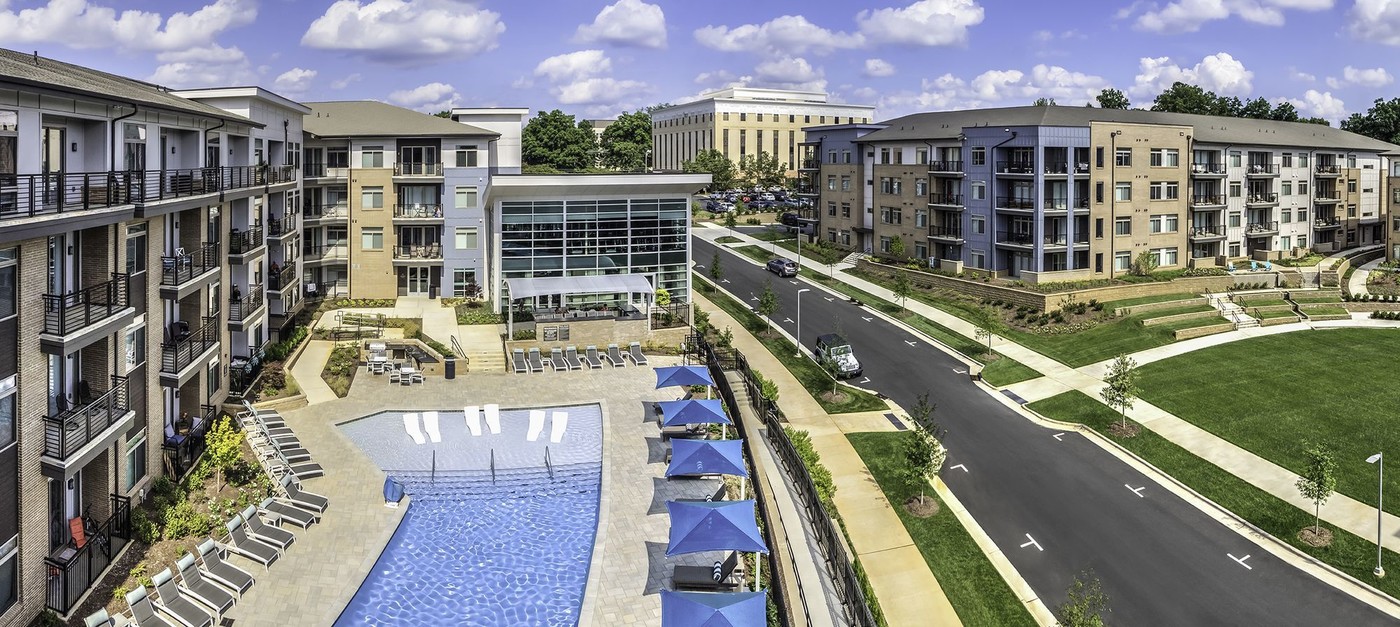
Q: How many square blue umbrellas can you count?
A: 5